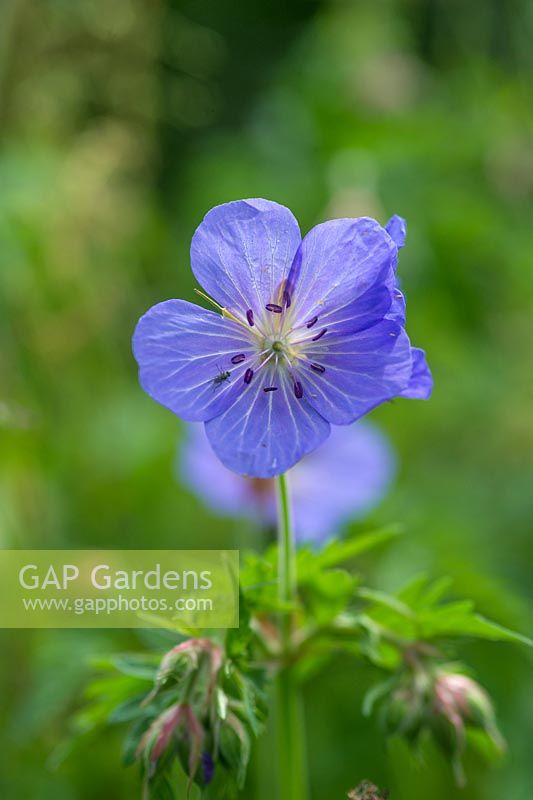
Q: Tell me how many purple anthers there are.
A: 10